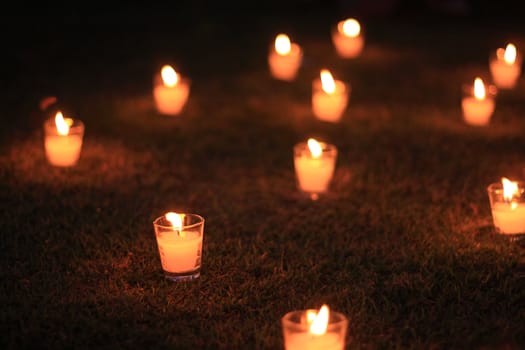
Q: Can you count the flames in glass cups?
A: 11